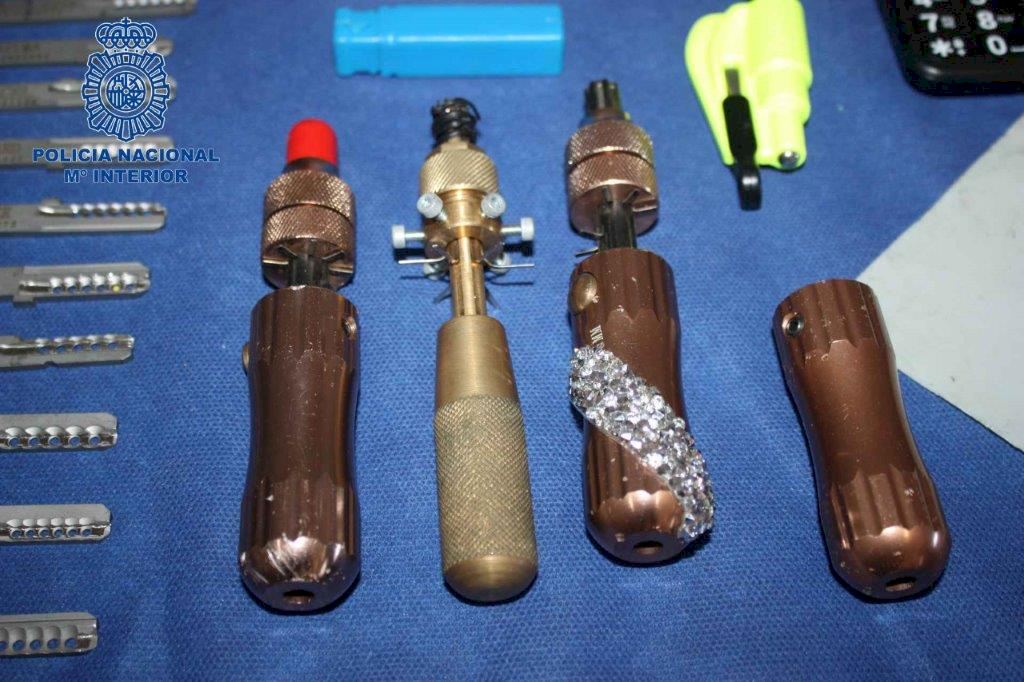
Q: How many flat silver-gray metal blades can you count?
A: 10